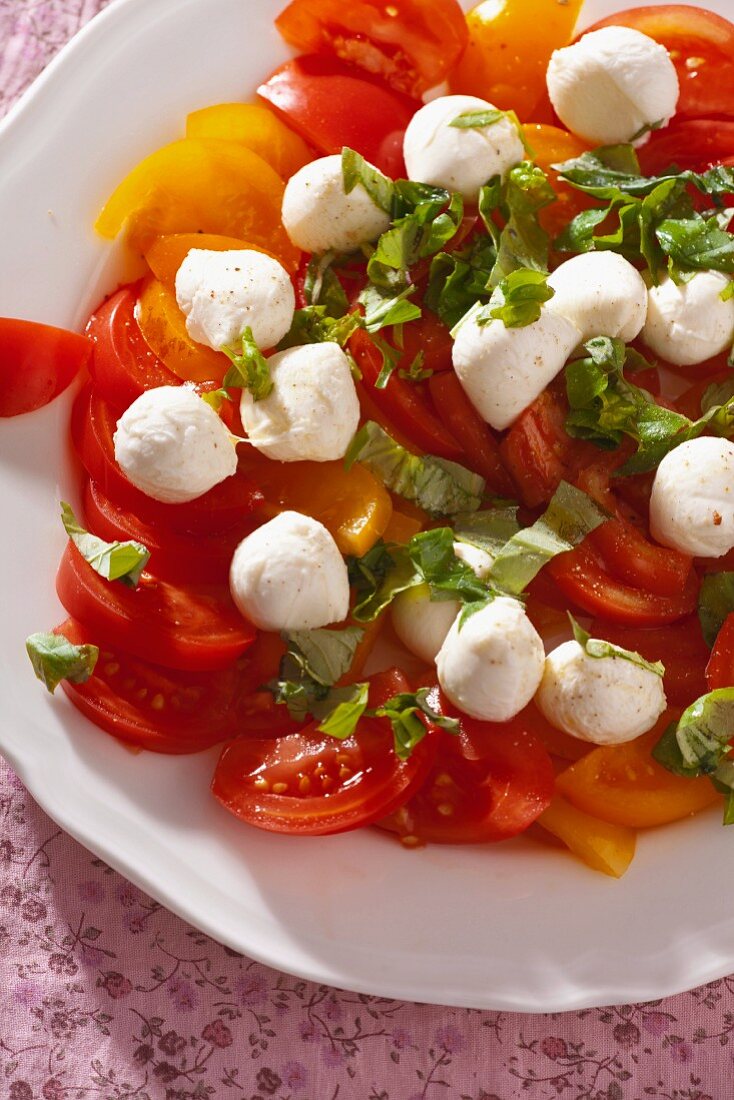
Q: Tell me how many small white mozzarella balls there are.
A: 14